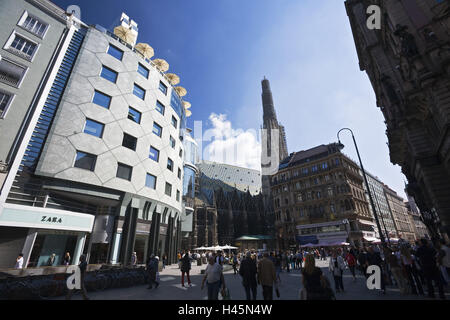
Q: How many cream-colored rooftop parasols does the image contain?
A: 7